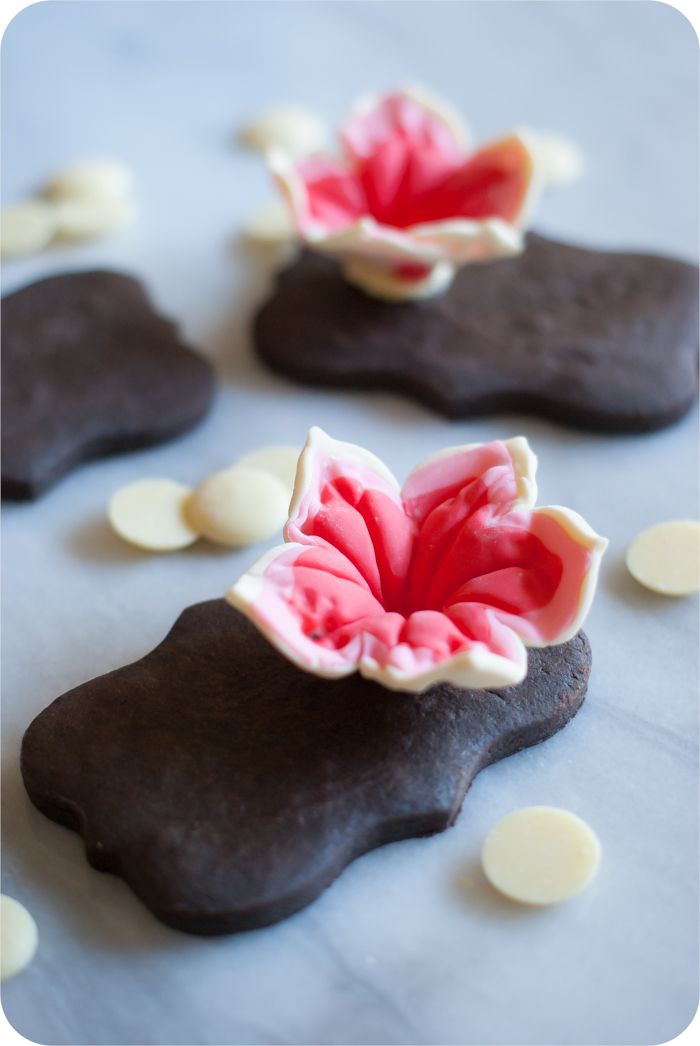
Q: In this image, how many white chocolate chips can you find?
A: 12